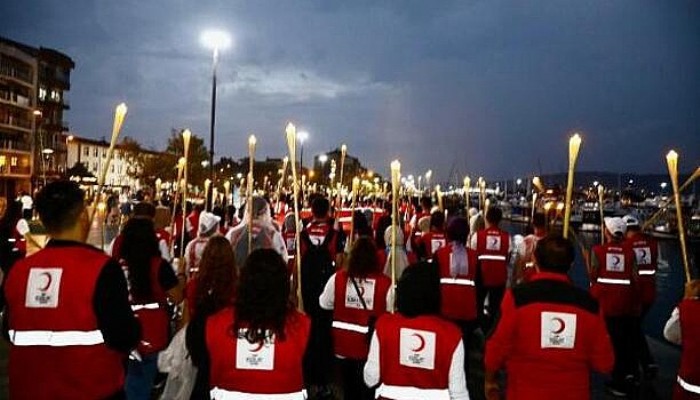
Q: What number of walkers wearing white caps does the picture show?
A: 3